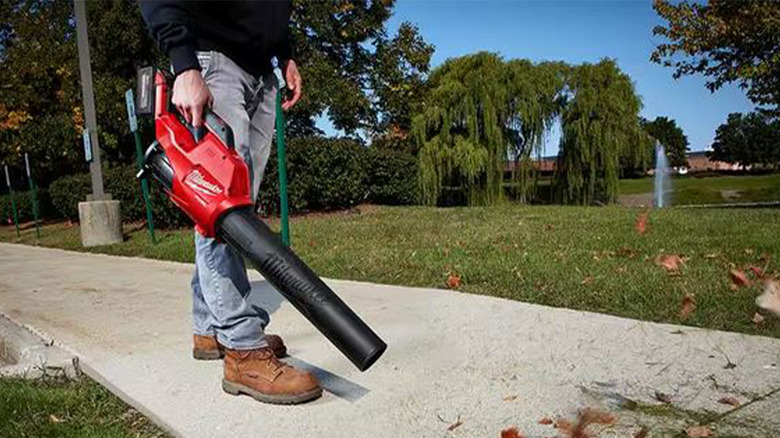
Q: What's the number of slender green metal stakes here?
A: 4